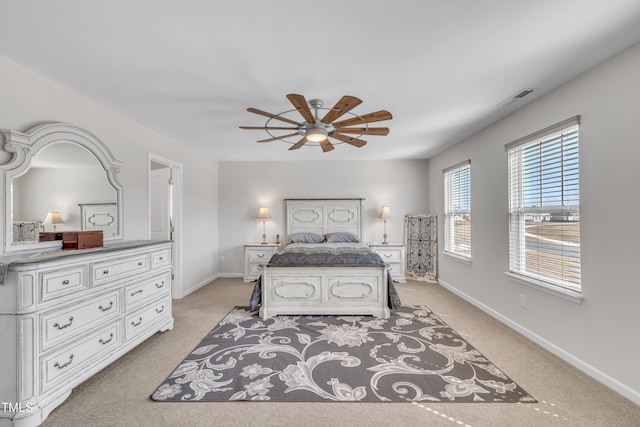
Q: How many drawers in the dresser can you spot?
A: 7